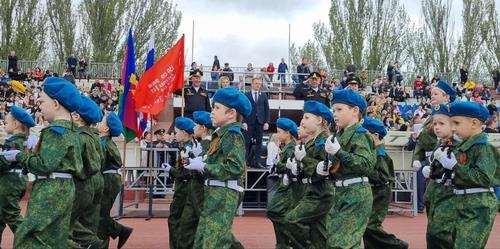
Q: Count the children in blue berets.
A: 14